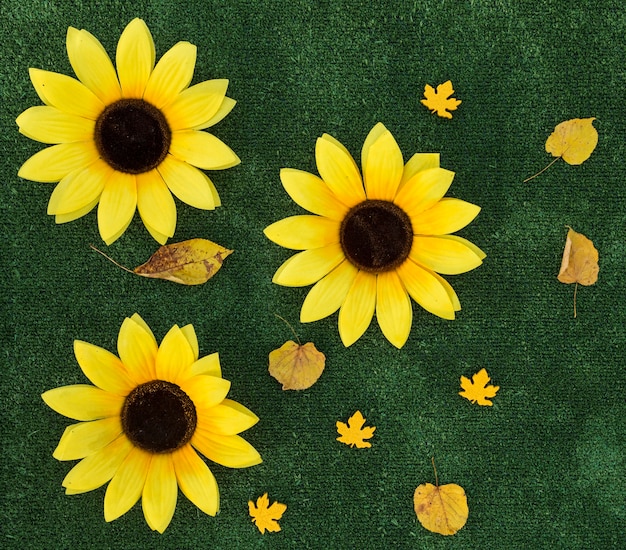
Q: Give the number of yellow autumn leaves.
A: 9